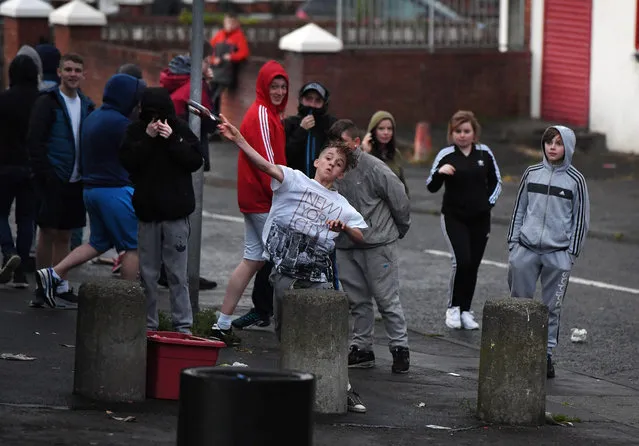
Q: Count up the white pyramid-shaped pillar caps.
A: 3